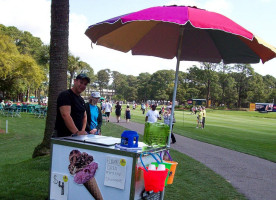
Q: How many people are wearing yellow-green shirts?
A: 2